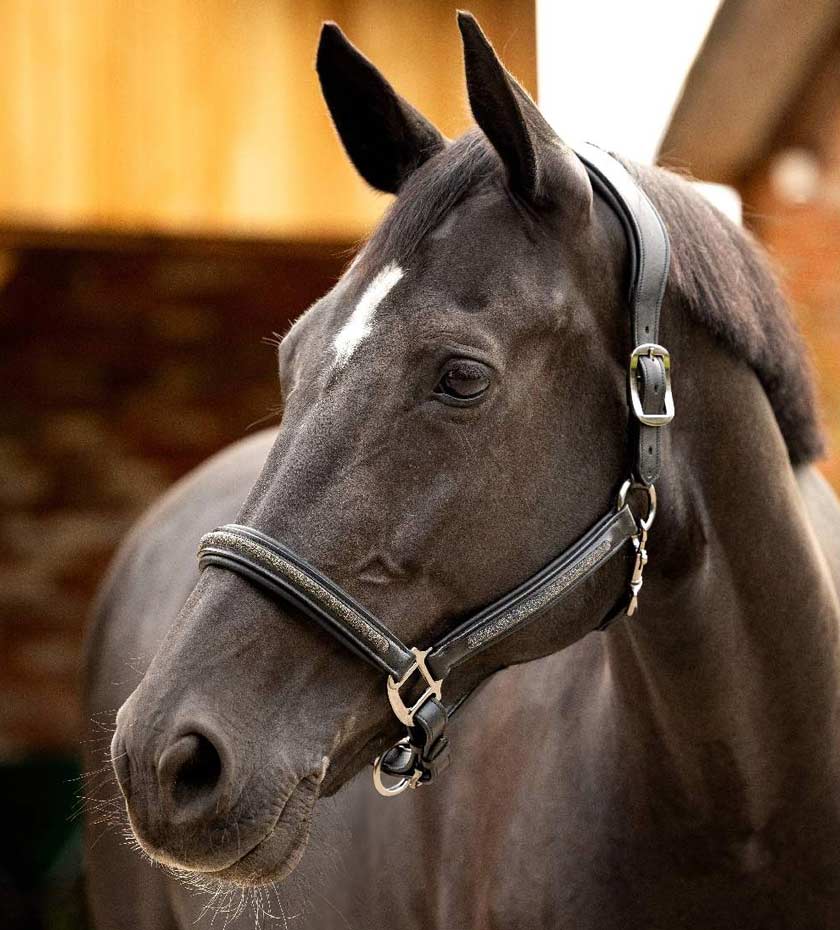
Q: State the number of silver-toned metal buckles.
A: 1